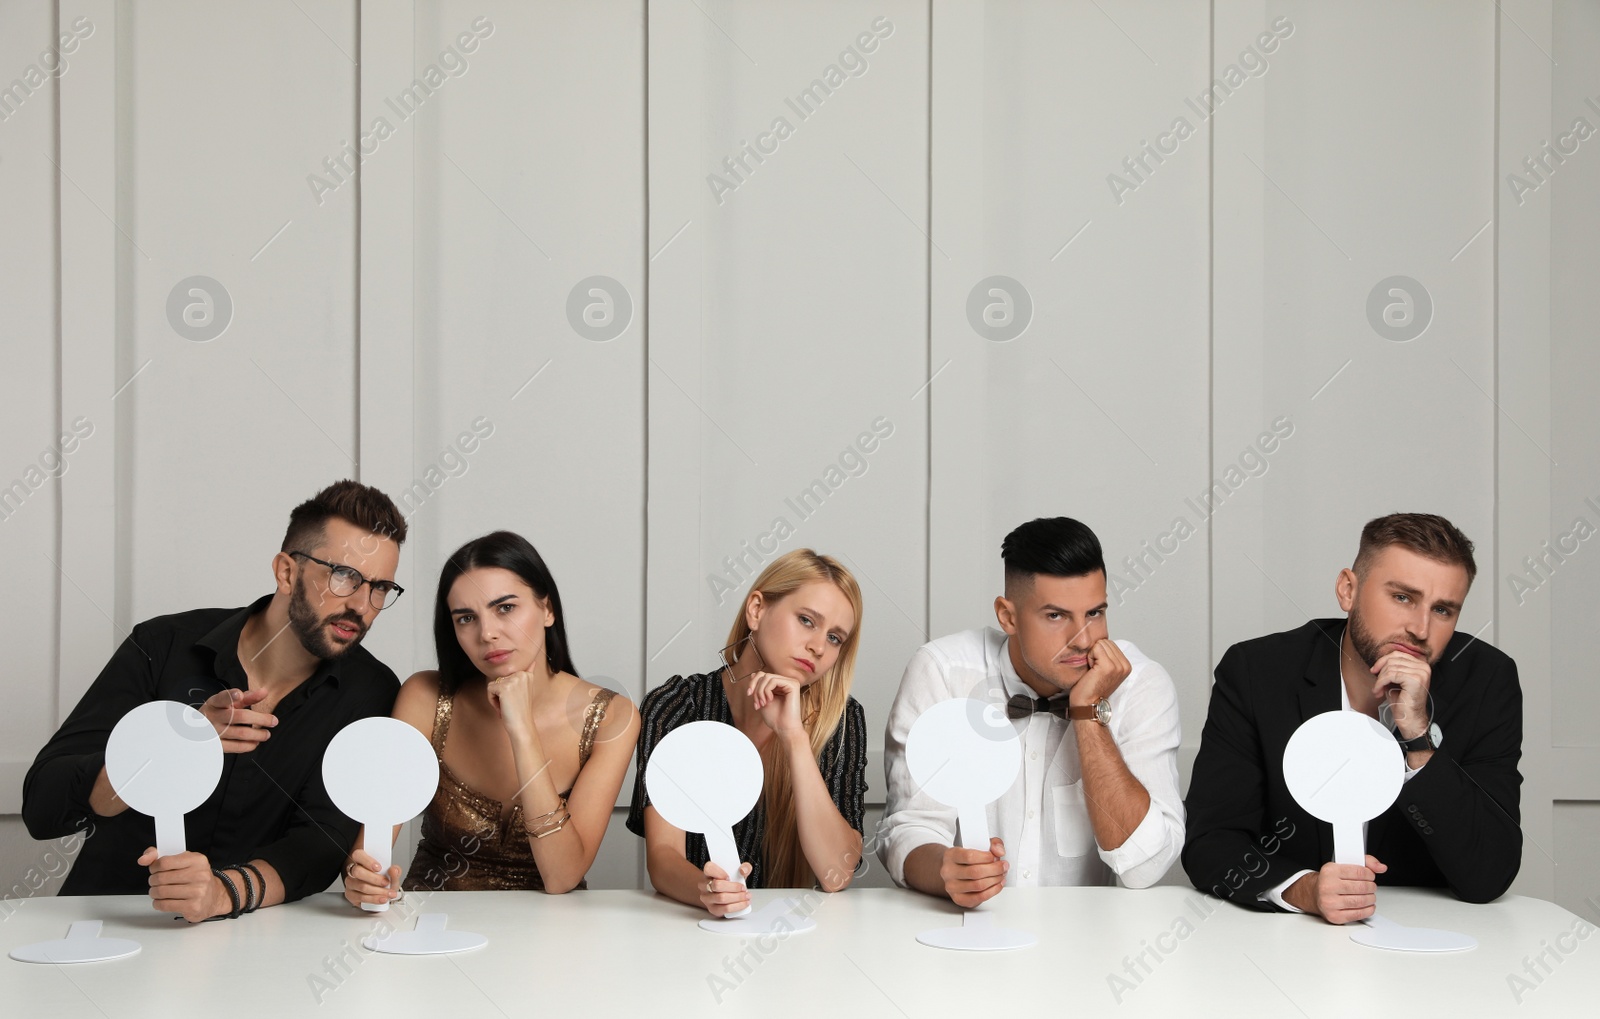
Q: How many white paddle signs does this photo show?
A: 10